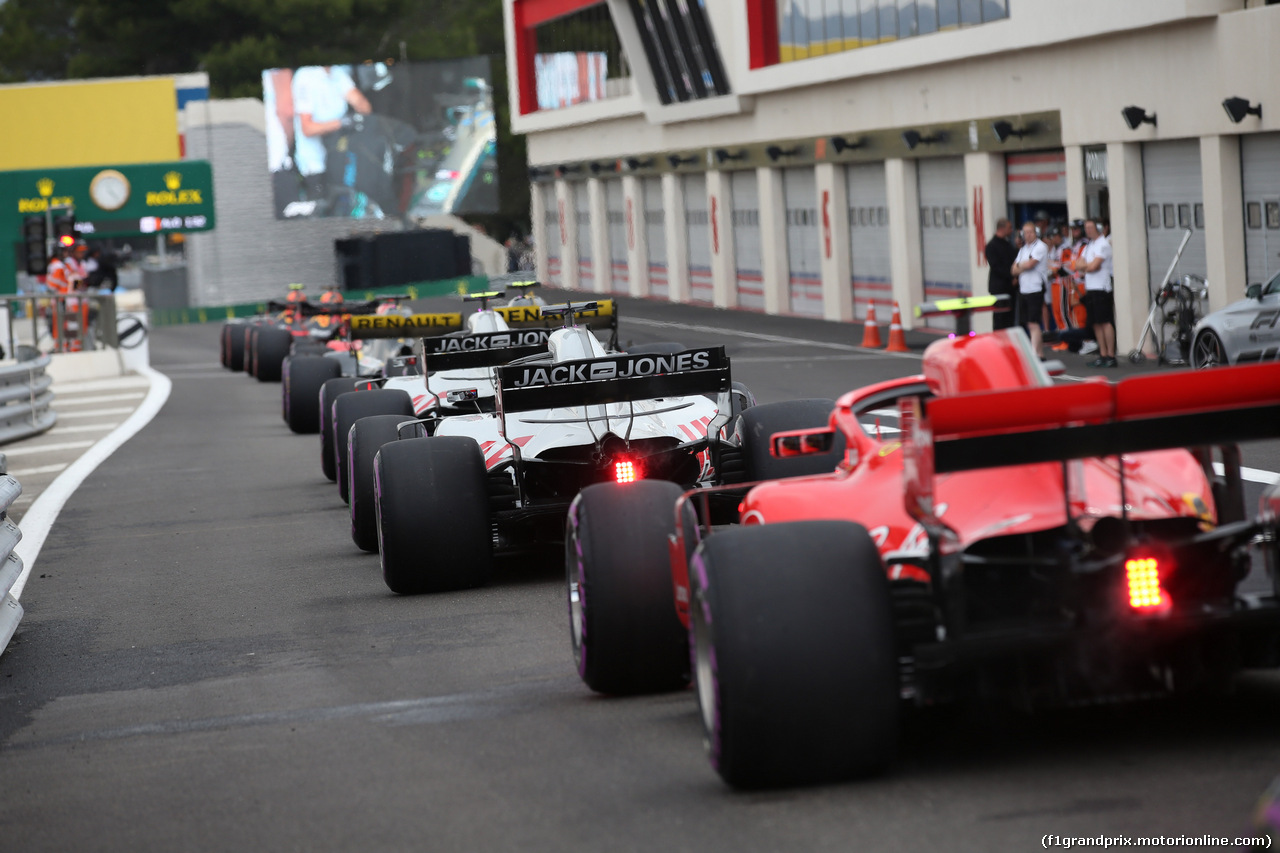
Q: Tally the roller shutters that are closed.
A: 11